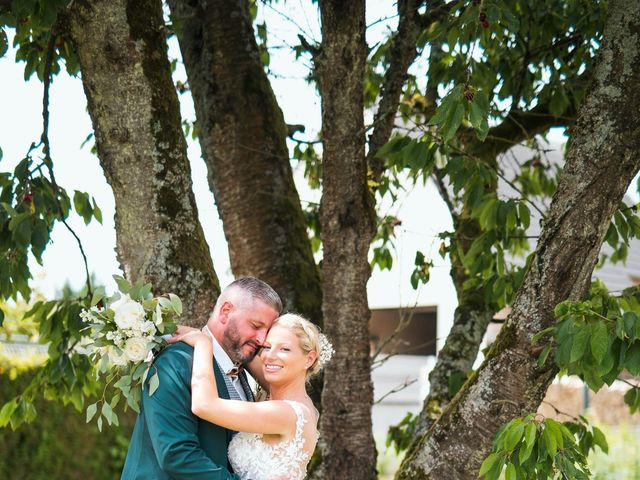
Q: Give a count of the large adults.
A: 2